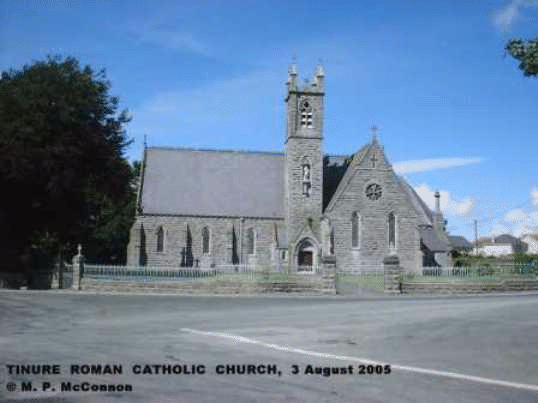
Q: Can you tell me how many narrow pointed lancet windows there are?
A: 5